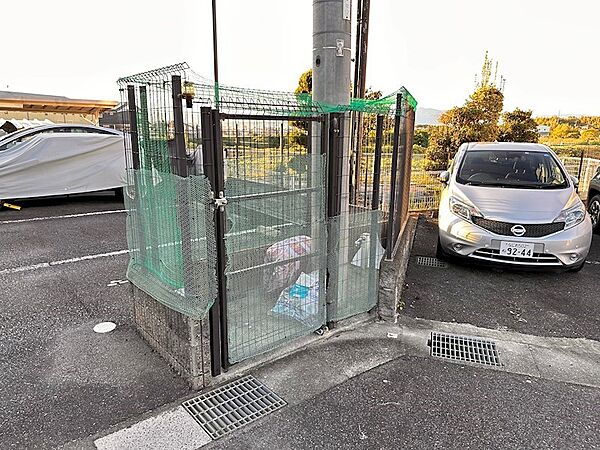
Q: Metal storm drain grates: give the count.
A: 3